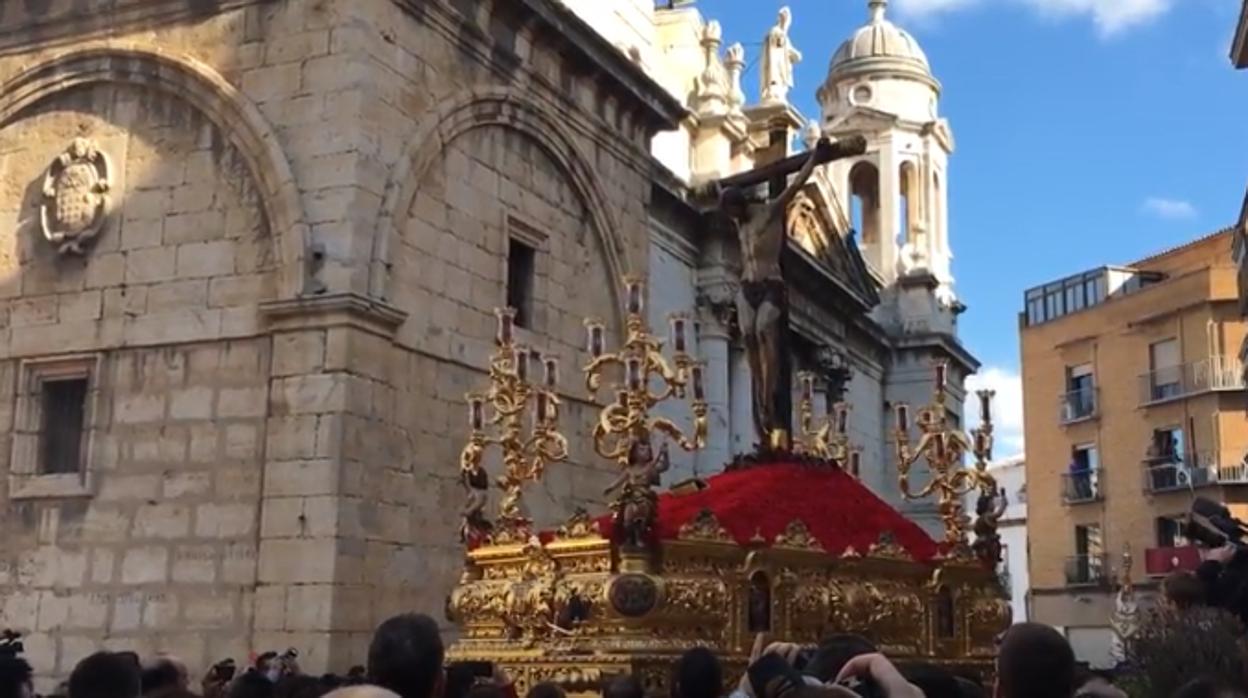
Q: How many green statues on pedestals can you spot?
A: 0